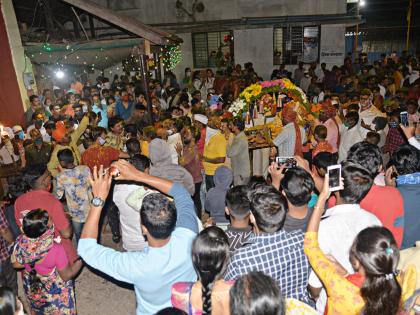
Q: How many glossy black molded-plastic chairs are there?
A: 0